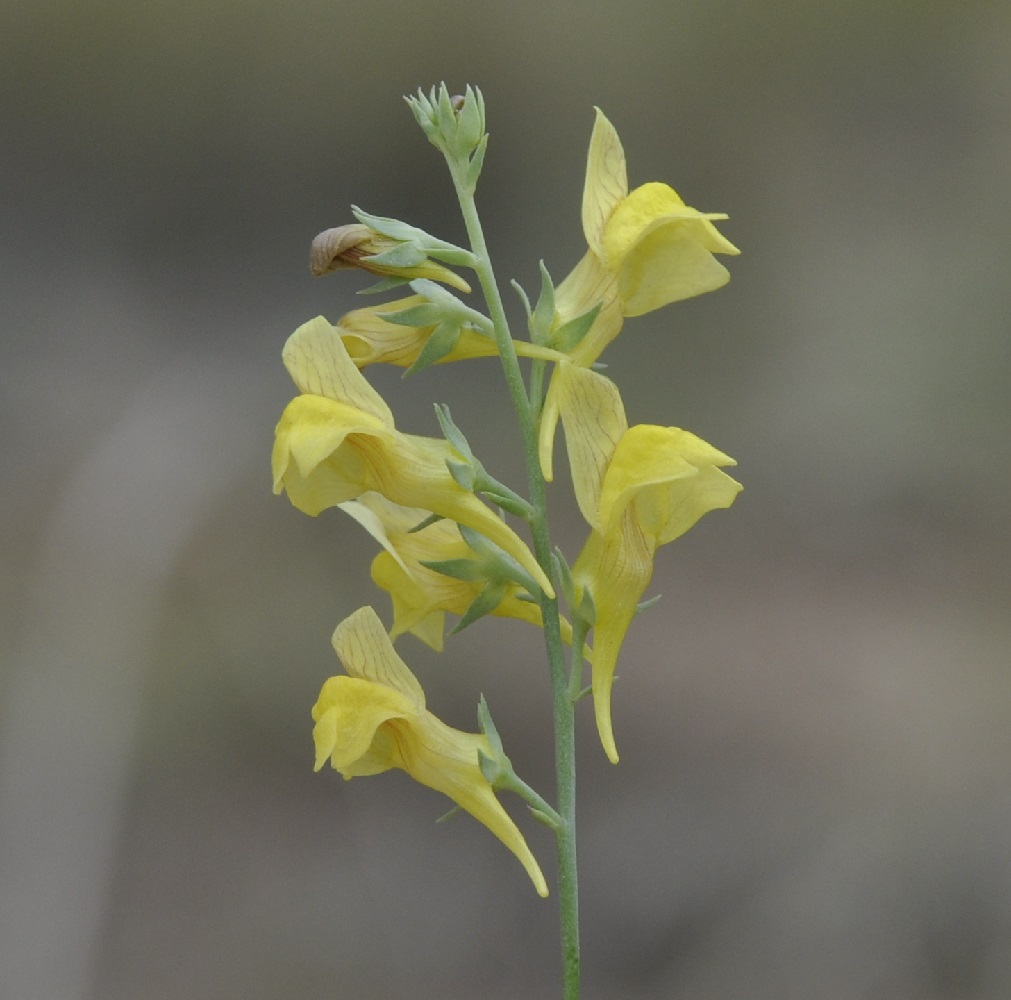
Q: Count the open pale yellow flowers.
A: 5